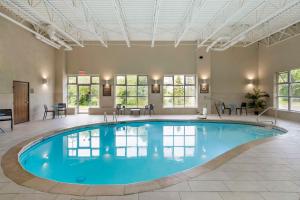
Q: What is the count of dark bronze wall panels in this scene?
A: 3